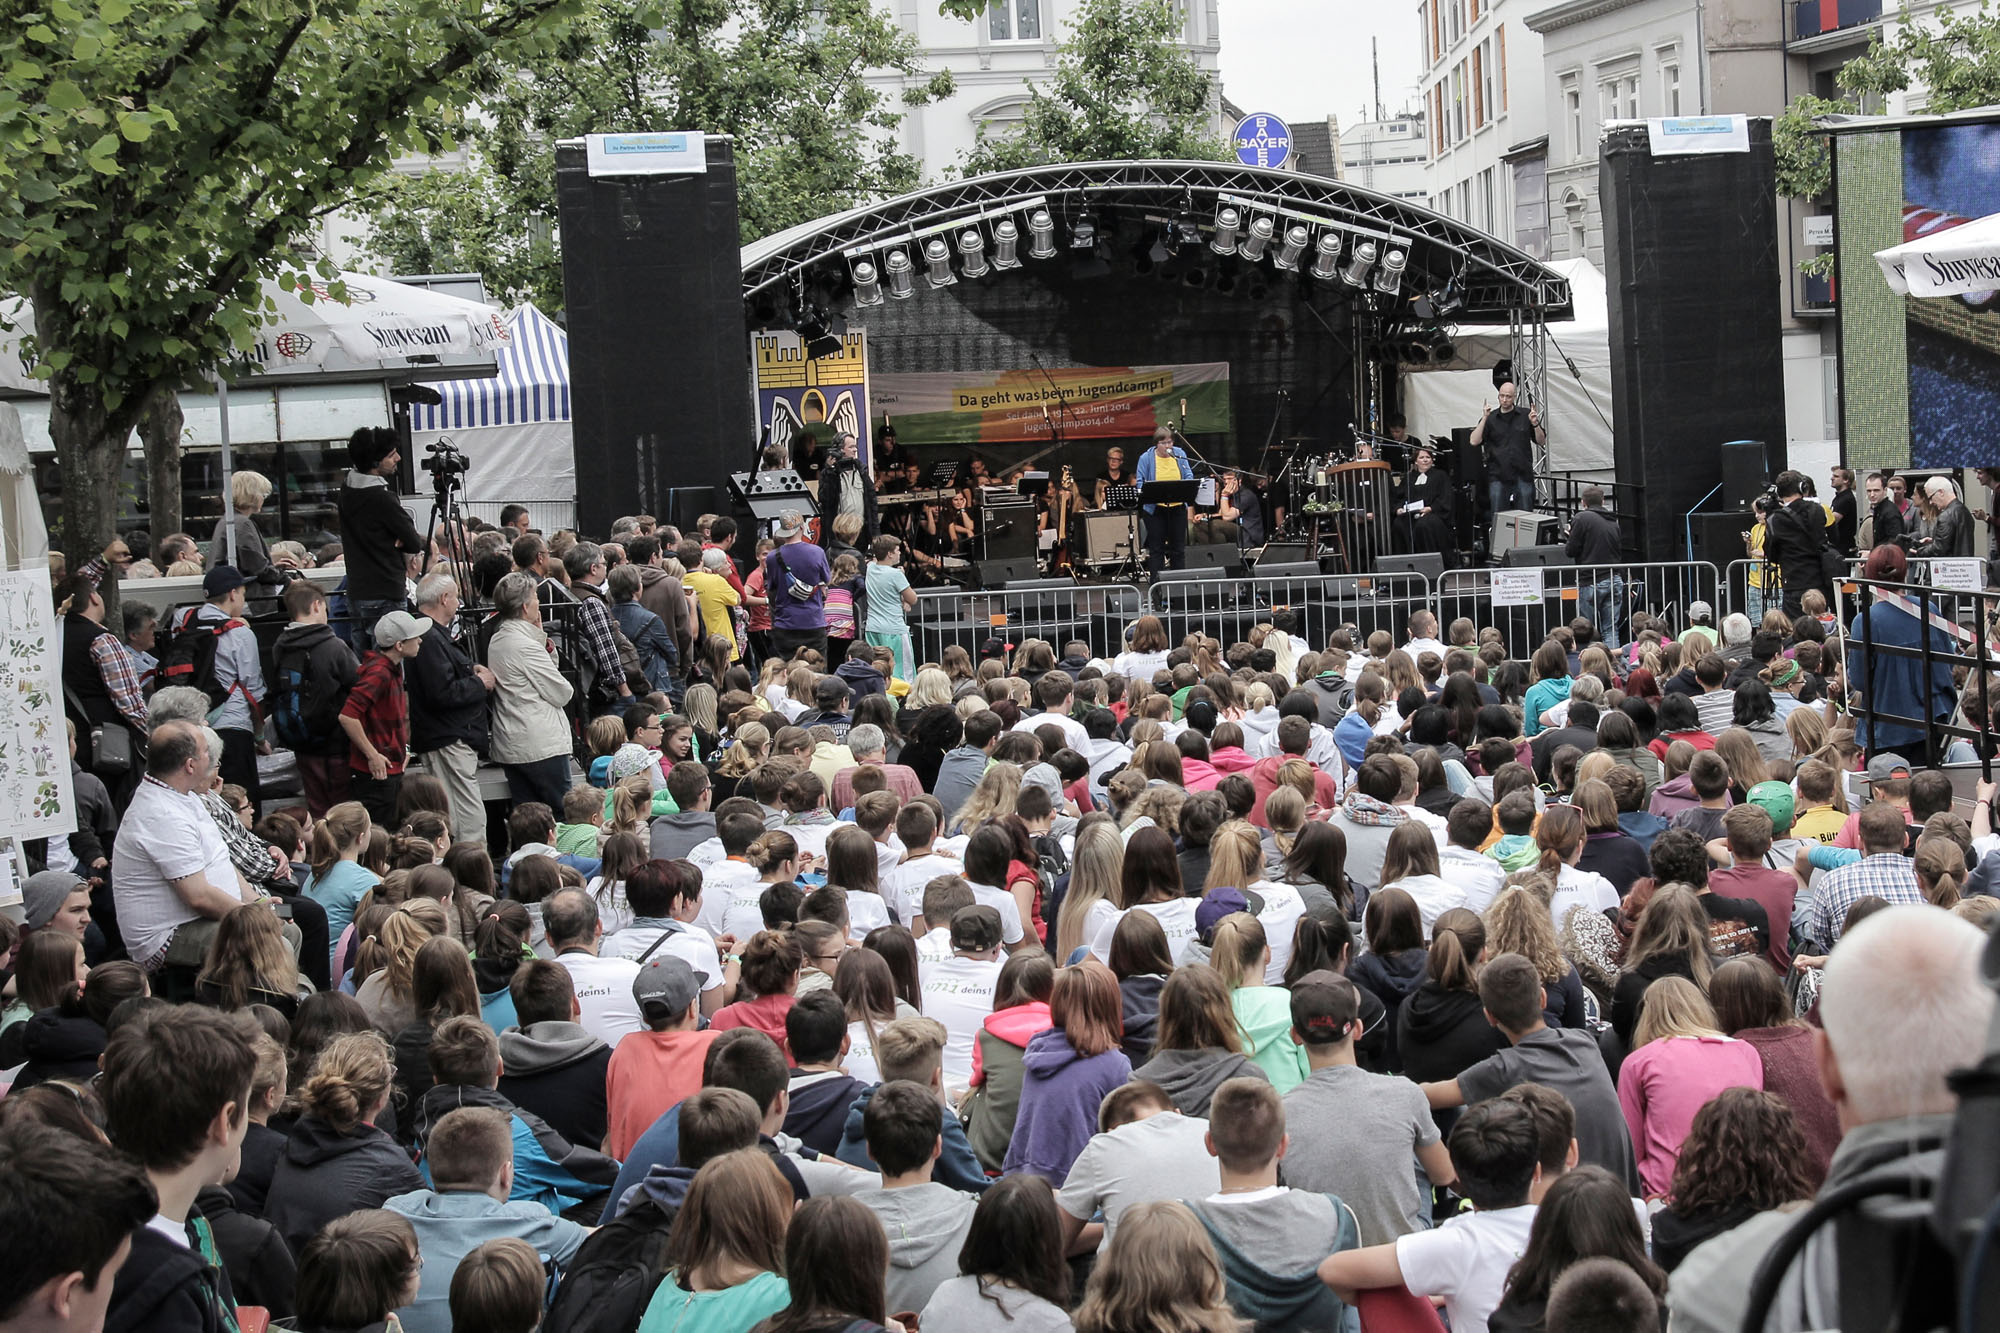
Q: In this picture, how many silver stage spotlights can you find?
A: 12